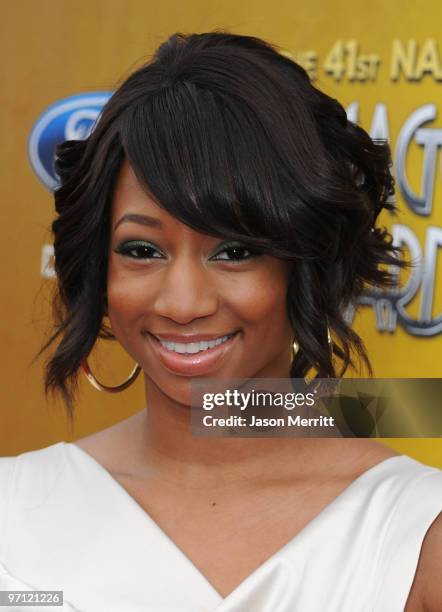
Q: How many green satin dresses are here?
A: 0